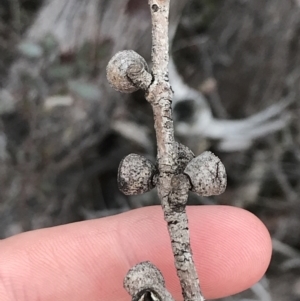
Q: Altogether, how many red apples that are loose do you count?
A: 0